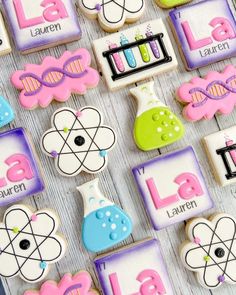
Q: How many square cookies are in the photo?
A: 5